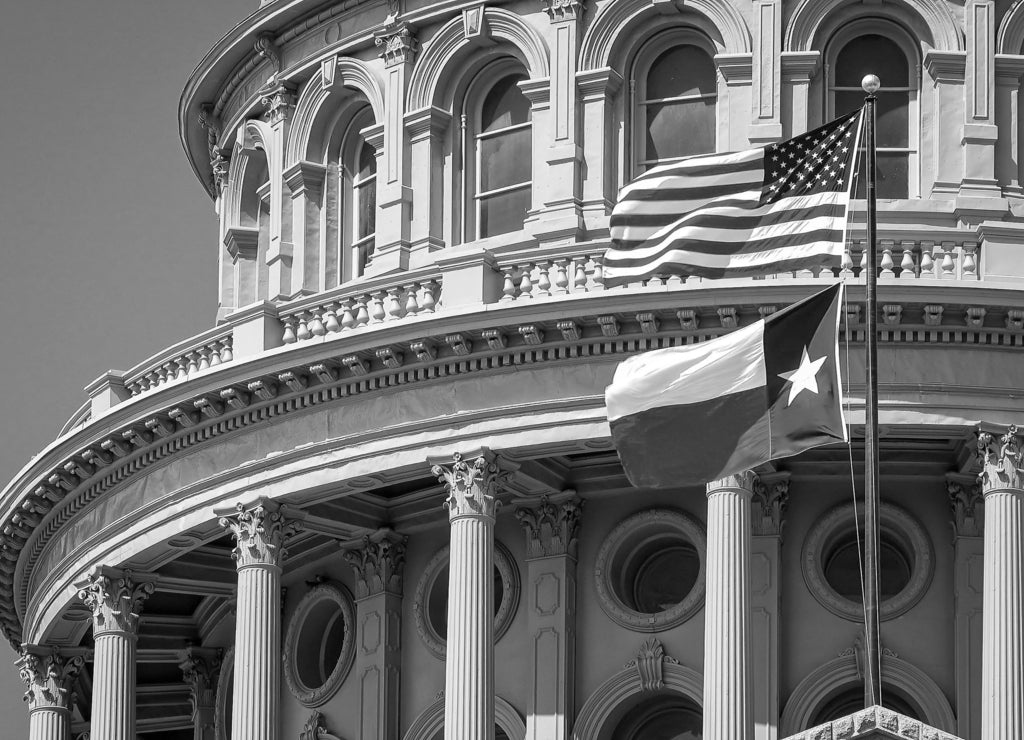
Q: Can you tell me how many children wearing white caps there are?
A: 0